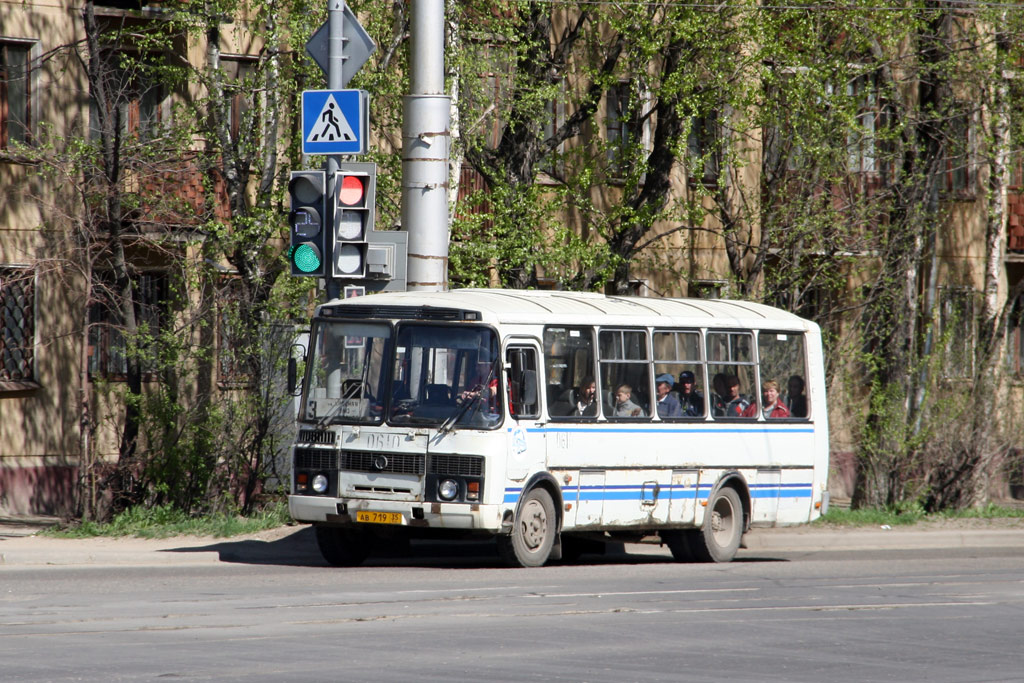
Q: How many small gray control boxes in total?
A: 1